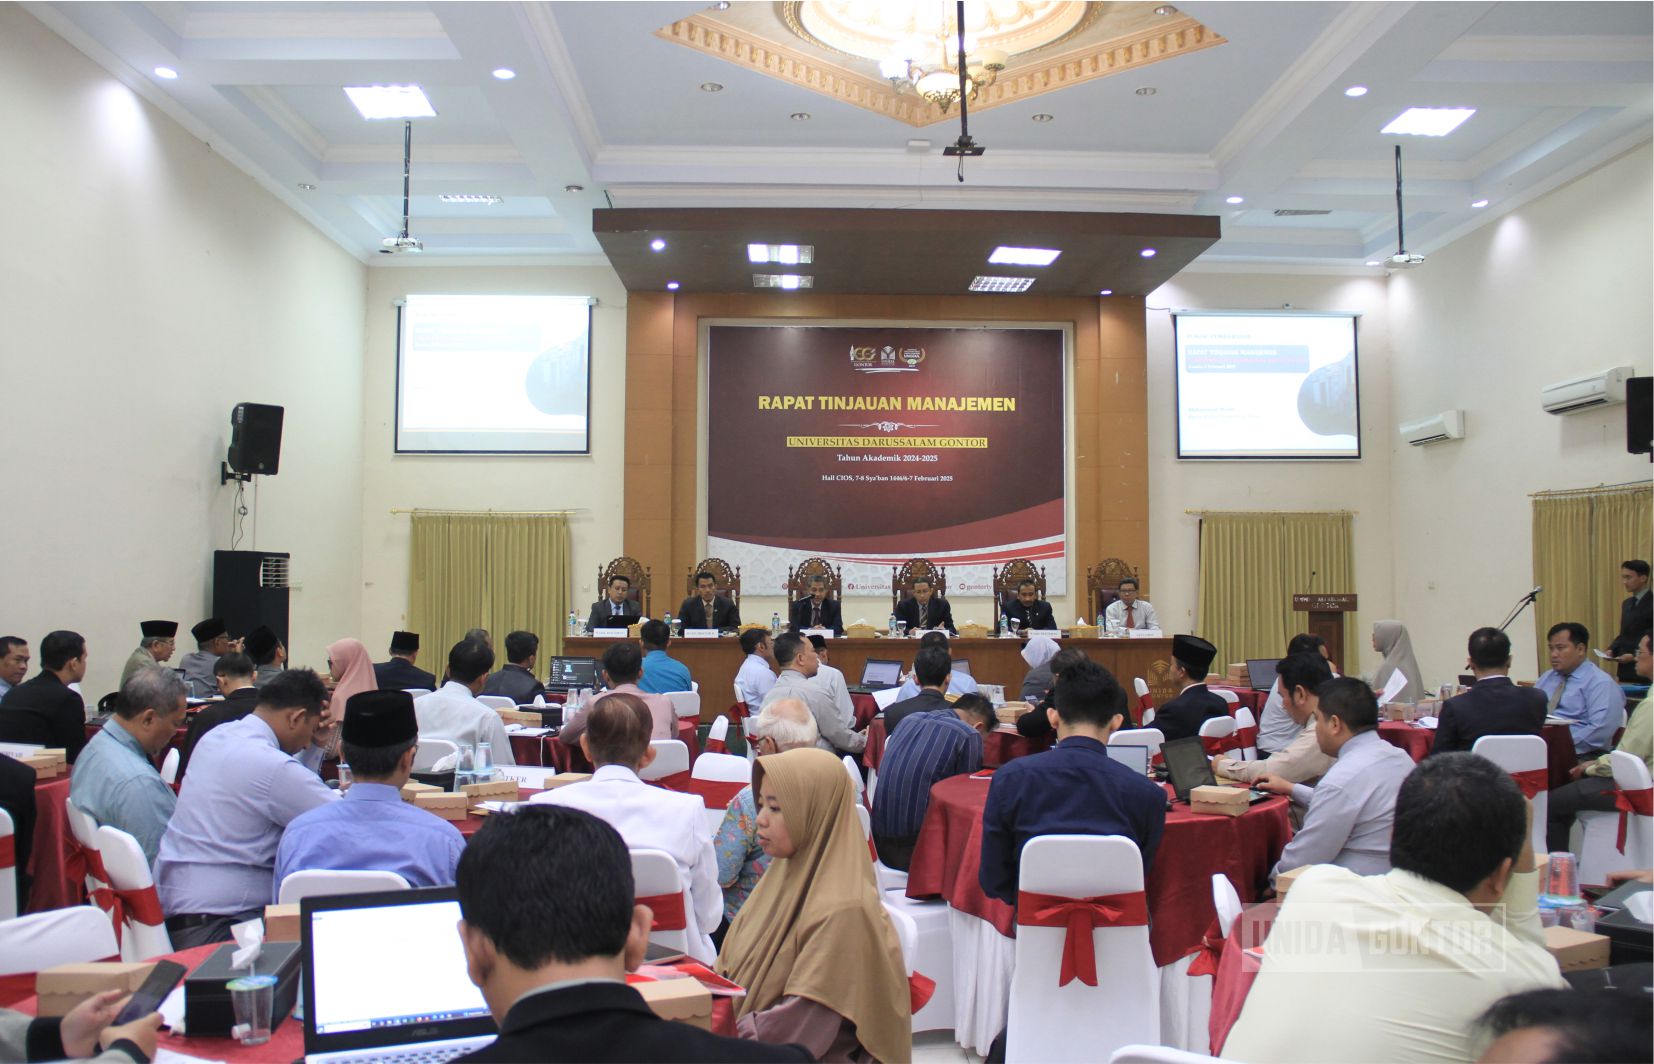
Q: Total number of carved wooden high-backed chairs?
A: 6